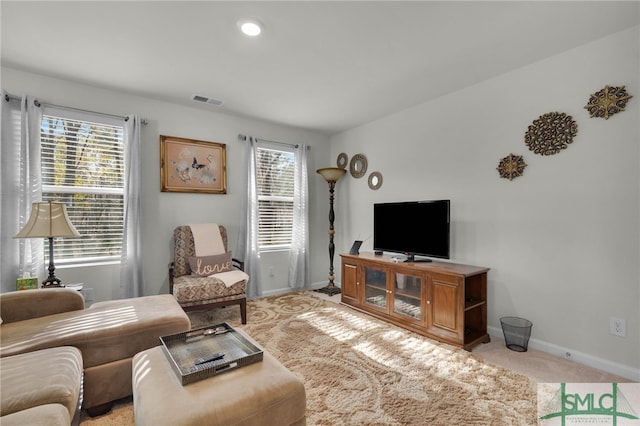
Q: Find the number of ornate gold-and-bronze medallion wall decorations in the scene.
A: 3